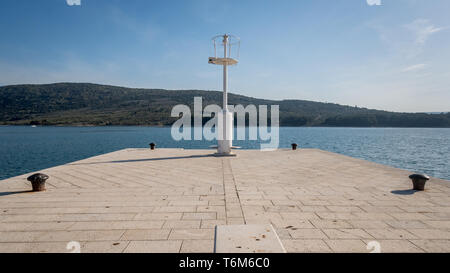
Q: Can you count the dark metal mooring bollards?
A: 4